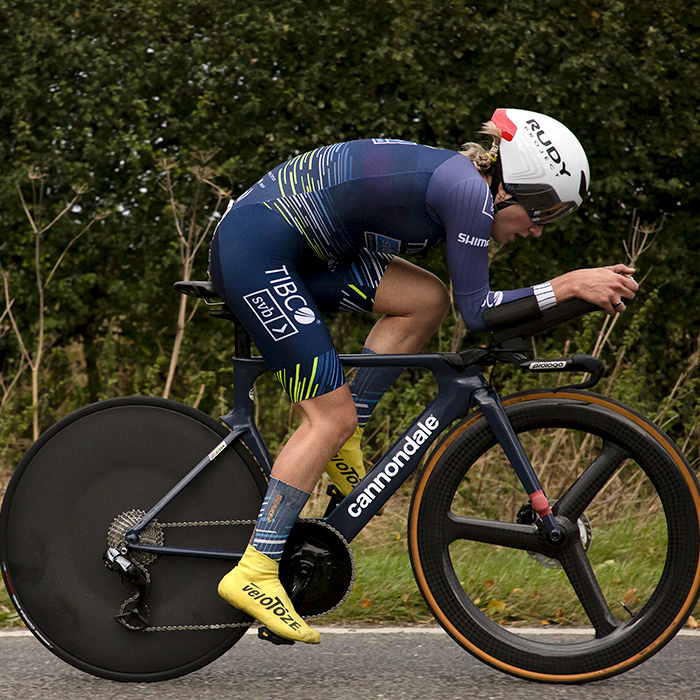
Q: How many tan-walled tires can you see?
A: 1